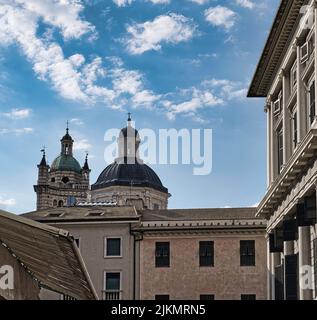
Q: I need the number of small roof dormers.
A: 2